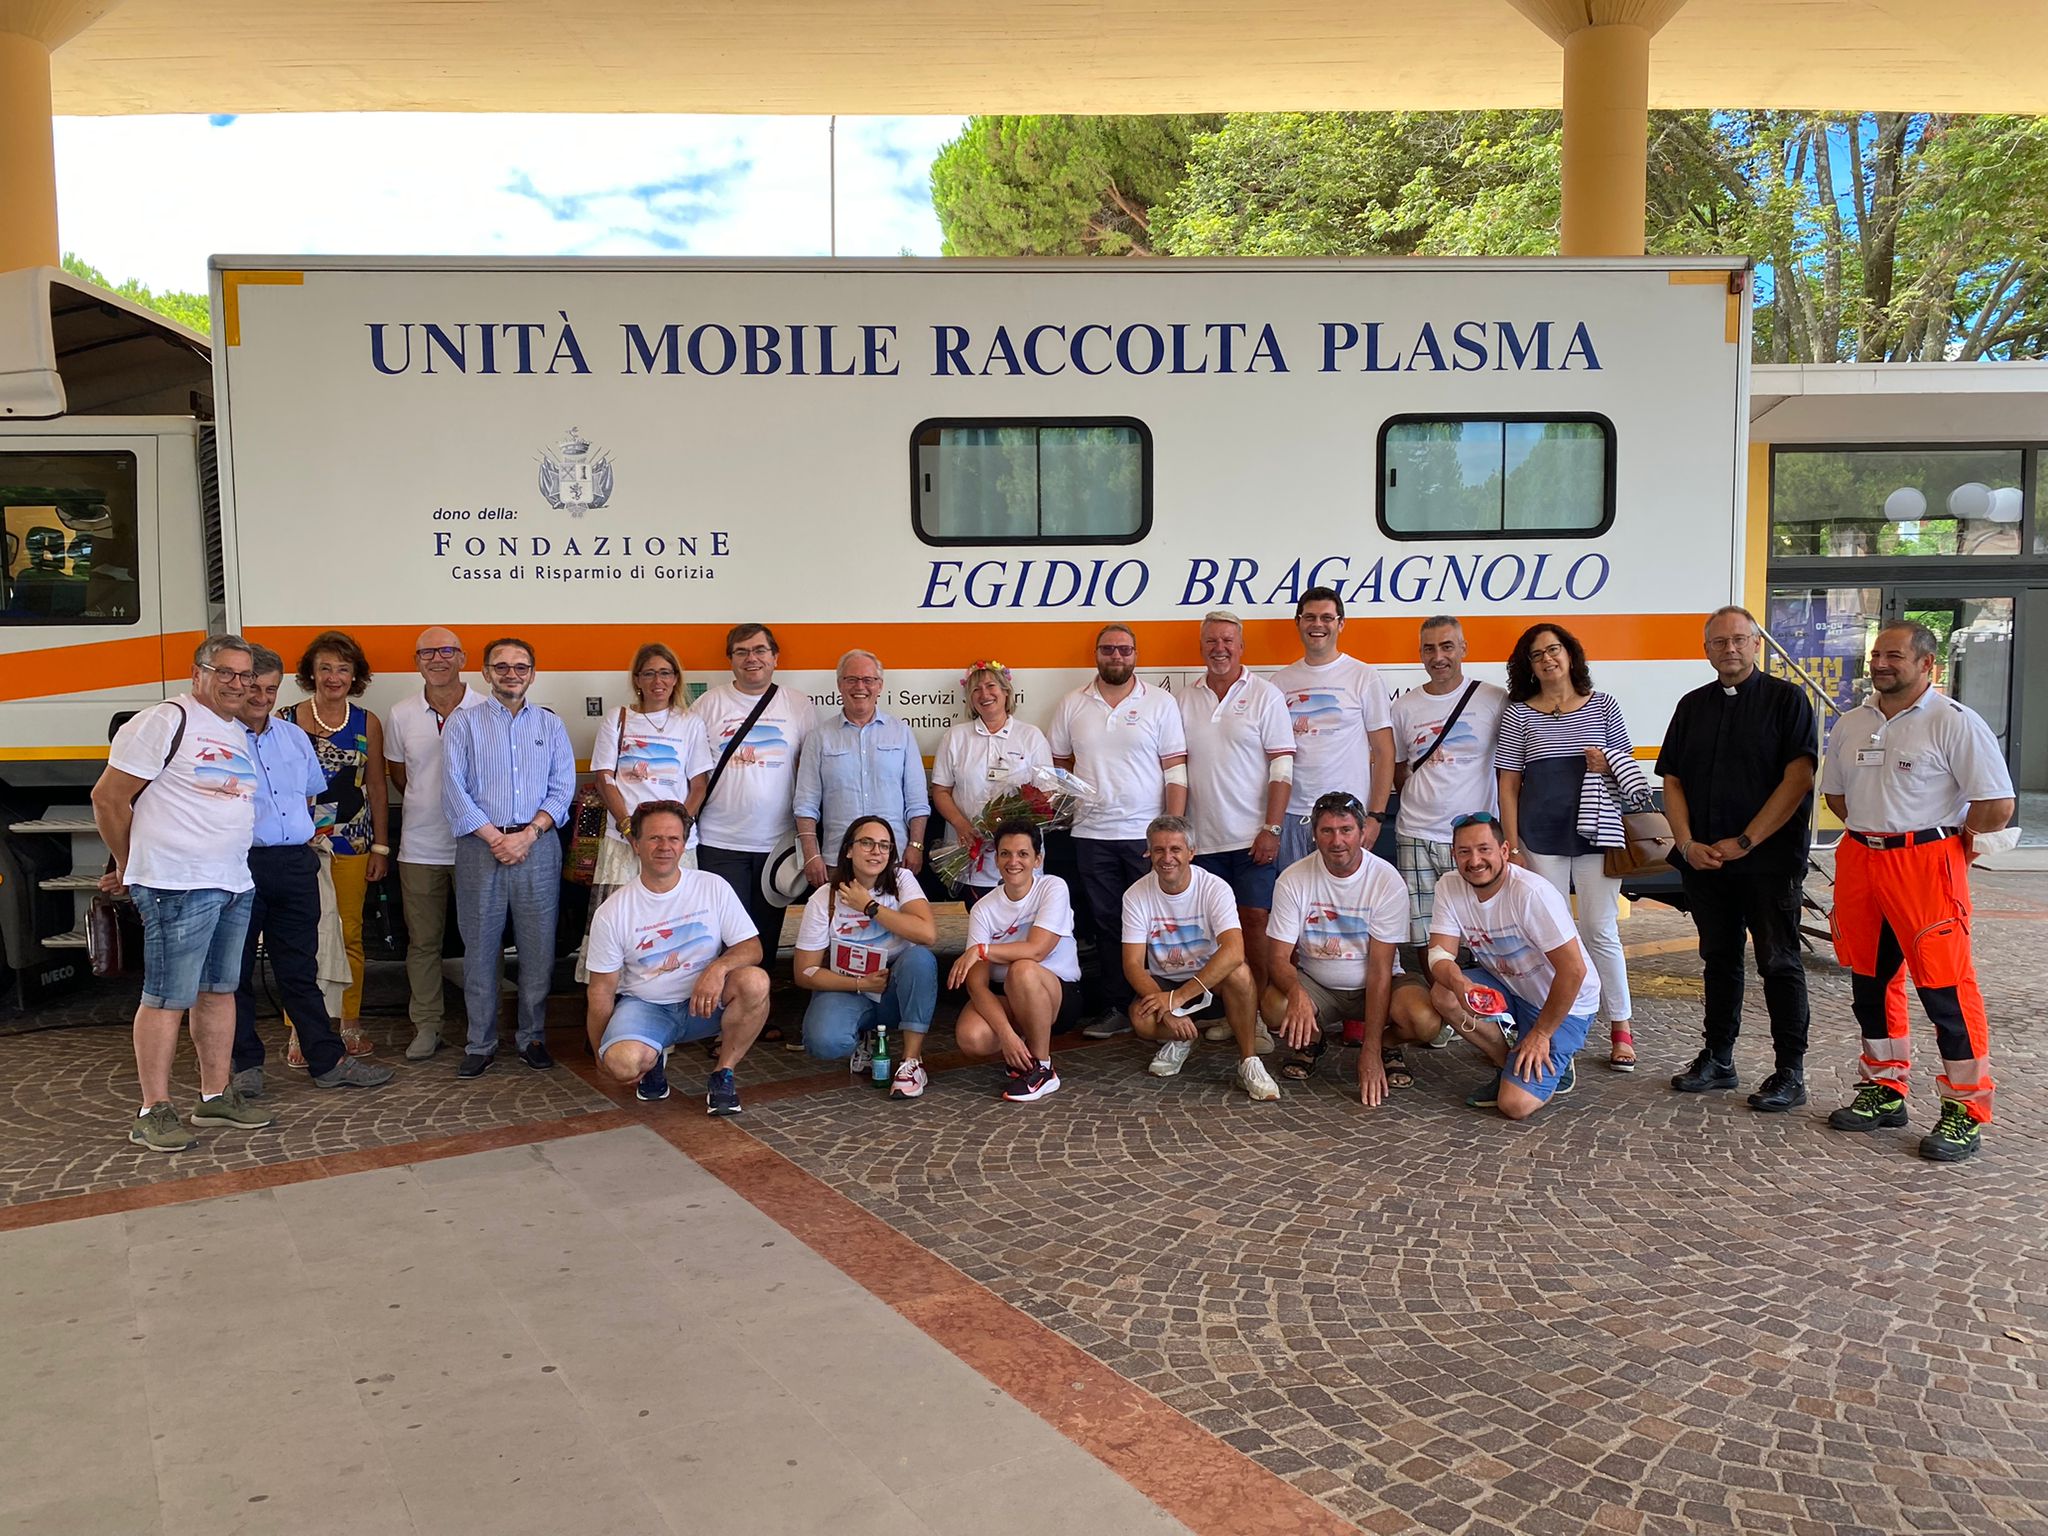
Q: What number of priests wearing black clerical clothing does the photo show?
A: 1